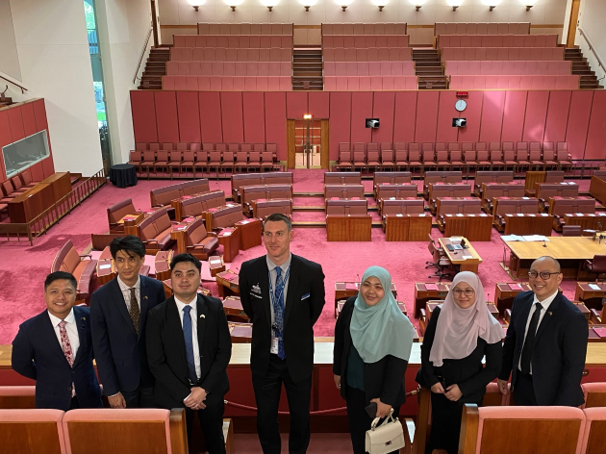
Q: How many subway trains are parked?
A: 0